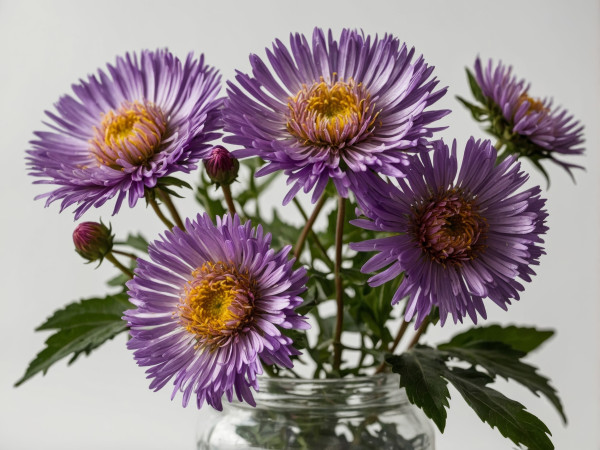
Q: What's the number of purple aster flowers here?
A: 5